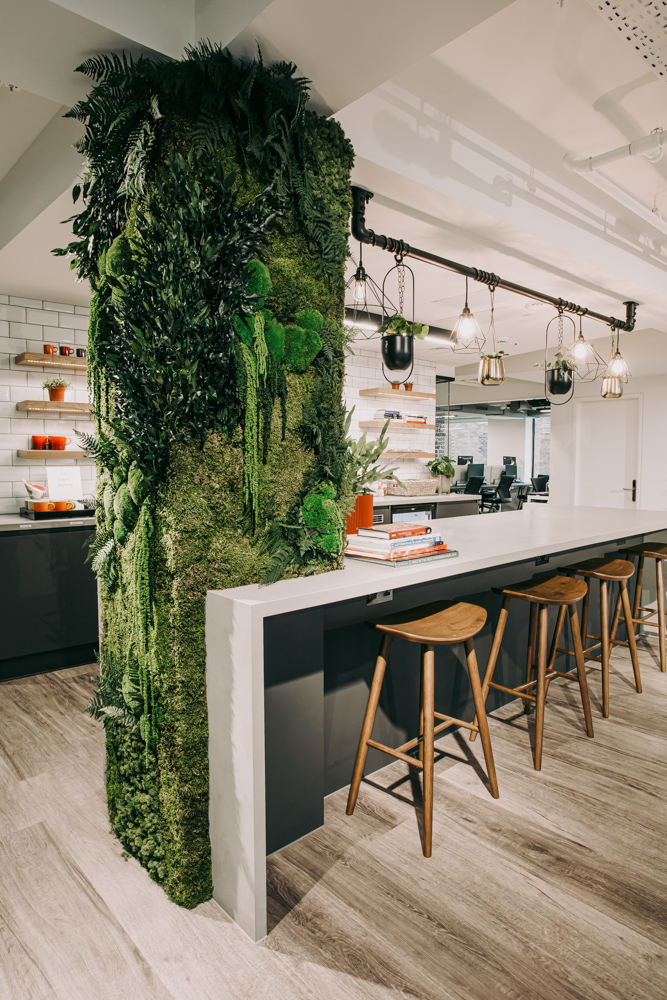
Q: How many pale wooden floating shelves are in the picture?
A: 6